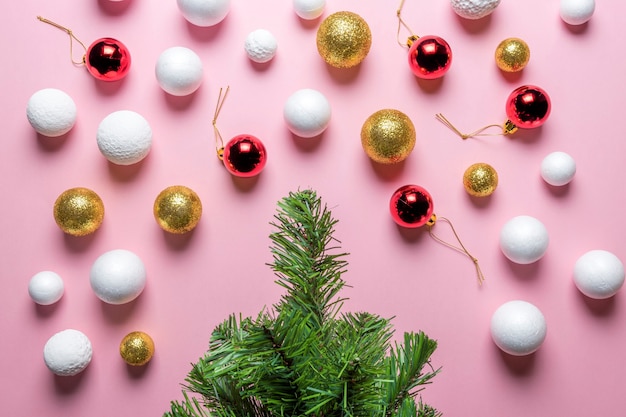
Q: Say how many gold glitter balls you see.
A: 7